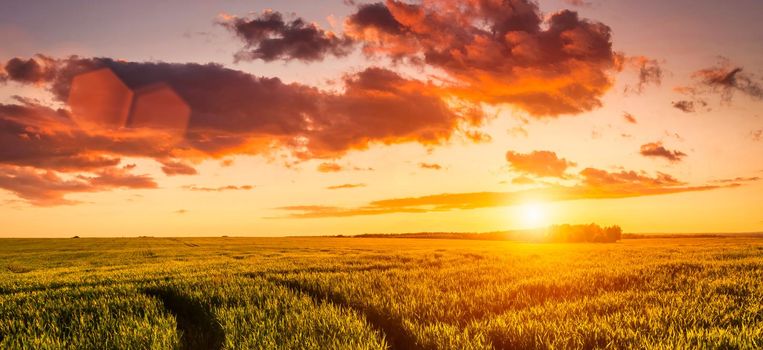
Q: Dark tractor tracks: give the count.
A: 2